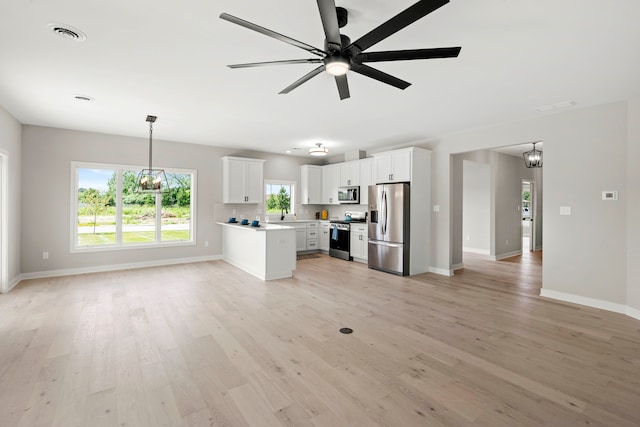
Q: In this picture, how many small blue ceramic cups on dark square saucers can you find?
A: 3